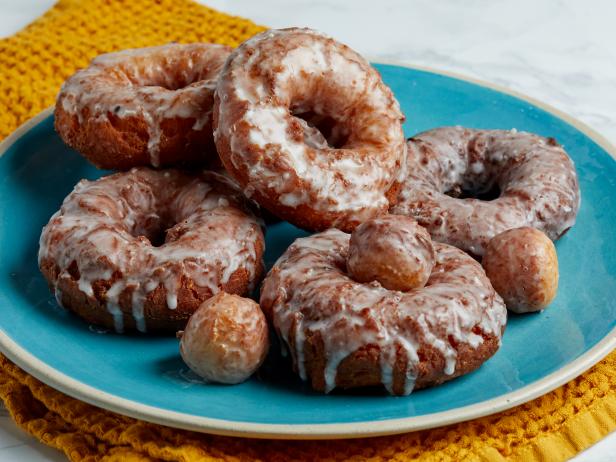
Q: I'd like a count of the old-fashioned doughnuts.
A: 5